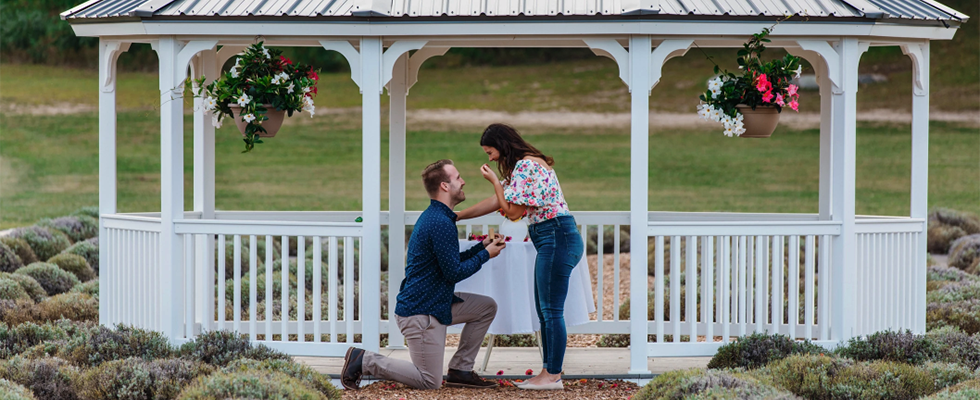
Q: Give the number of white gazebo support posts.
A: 9